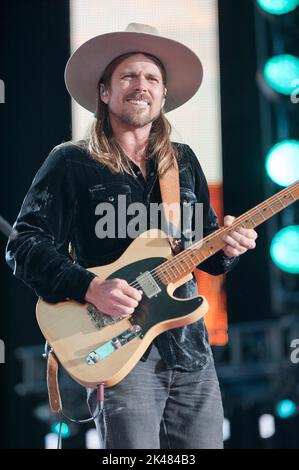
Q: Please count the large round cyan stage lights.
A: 4